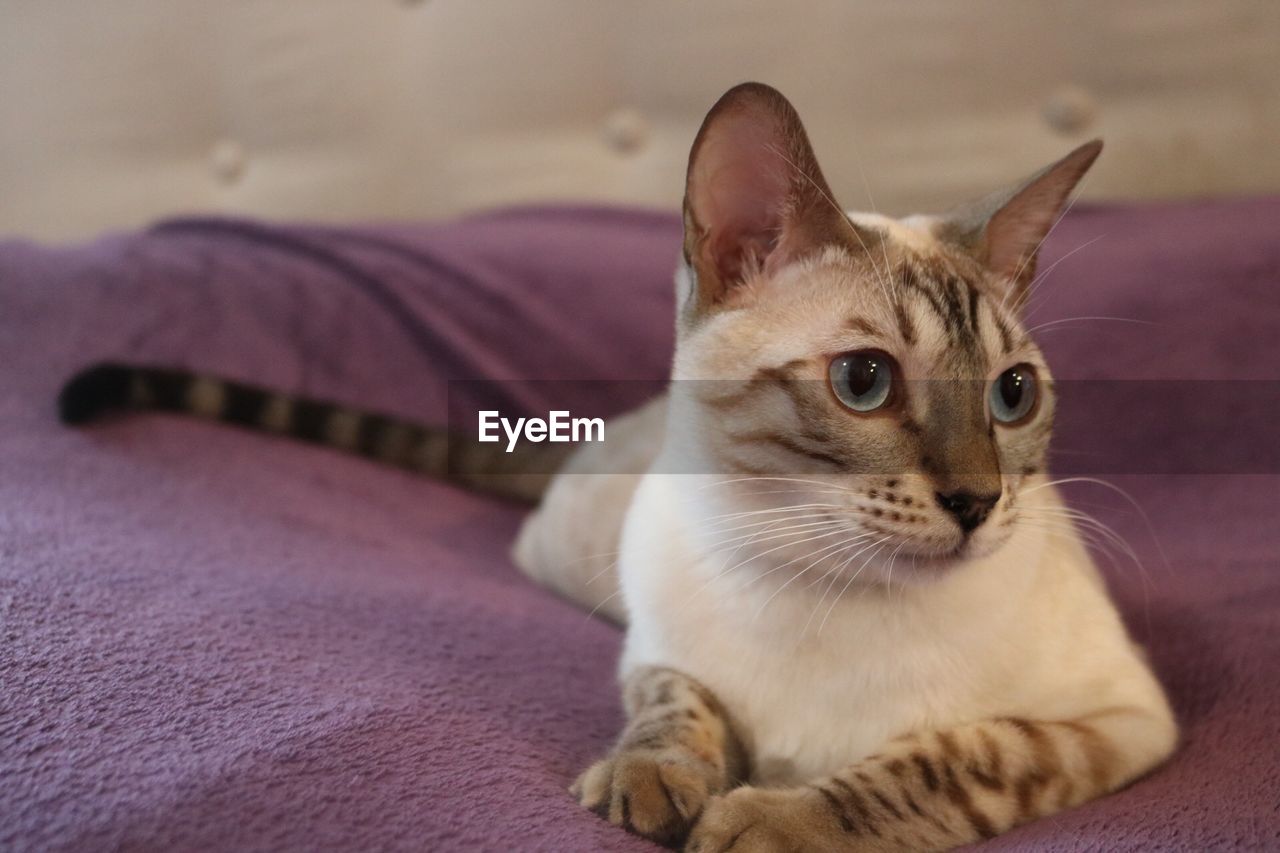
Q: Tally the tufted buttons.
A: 3